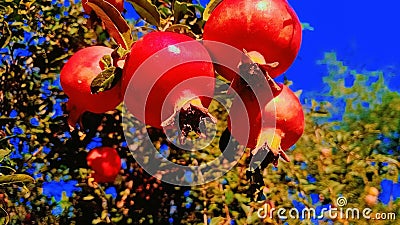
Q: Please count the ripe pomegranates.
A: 6